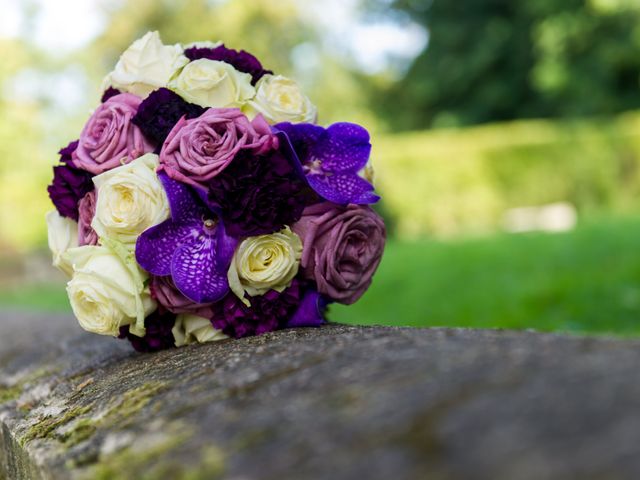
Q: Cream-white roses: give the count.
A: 8